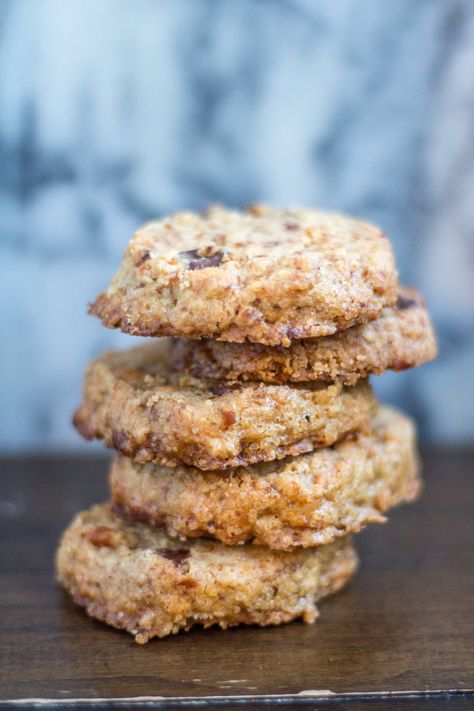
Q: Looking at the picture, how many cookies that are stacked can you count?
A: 5